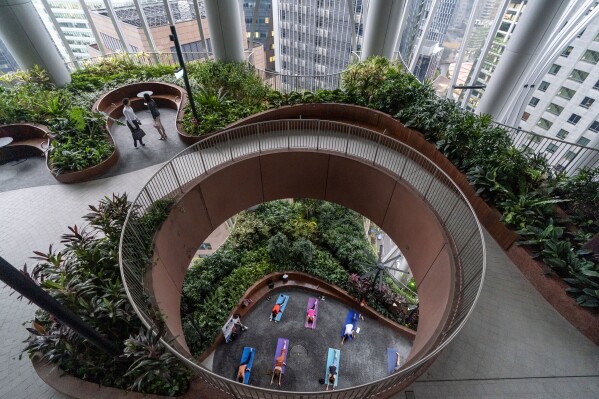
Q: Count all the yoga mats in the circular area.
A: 7